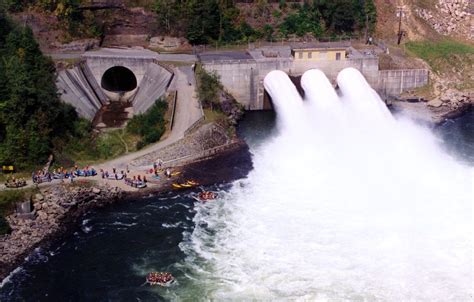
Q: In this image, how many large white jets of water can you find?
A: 3